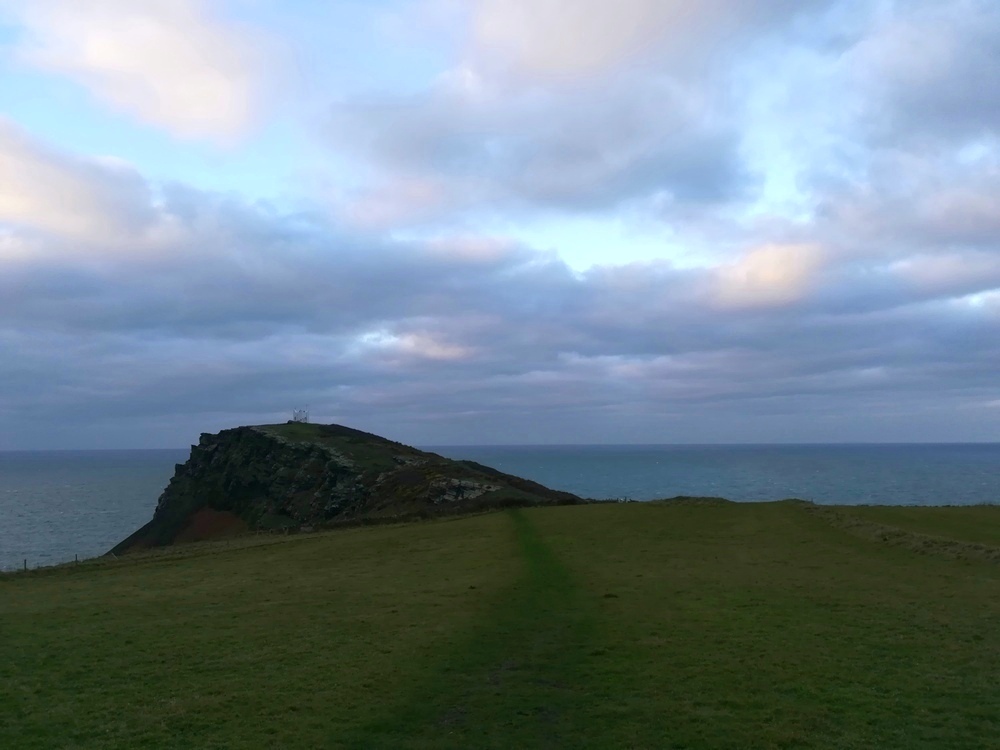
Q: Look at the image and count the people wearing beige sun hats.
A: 0